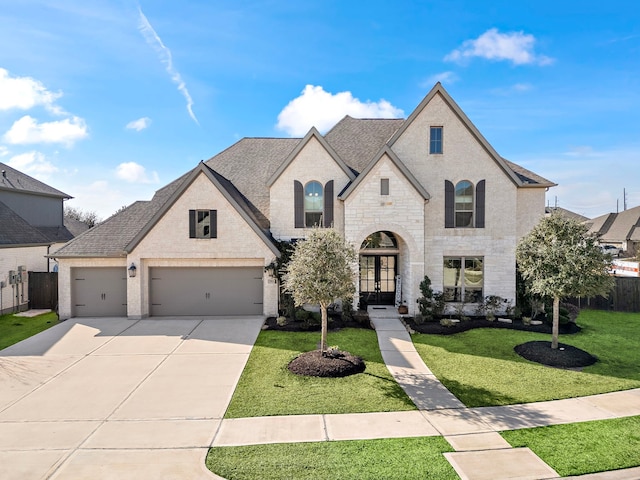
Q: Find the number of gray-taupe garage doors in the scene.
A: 2